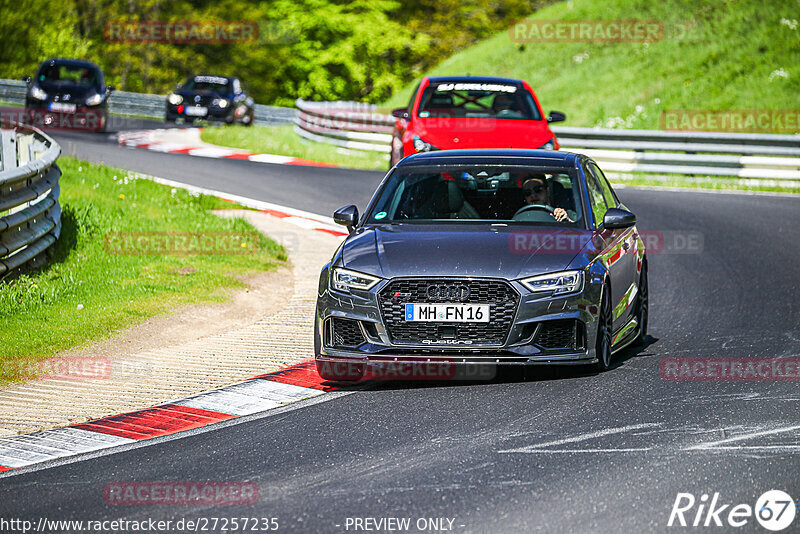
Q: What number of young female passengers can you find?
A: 0